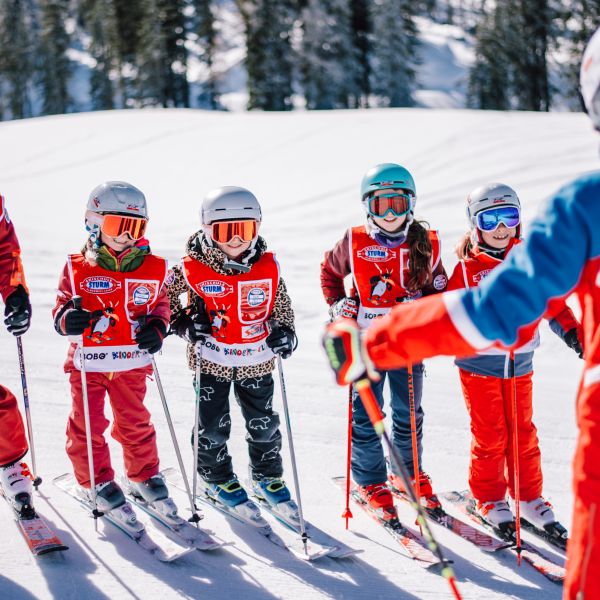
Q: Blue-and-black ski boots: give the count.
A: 2